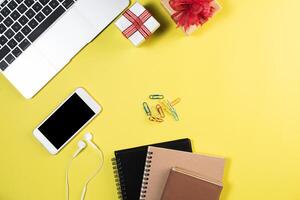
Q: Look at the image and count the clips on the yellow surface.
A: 8